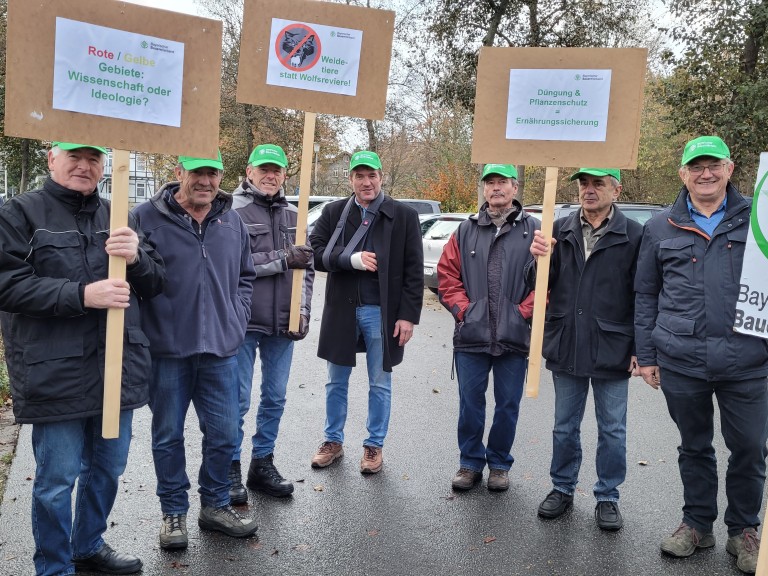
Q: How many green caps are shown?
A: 7